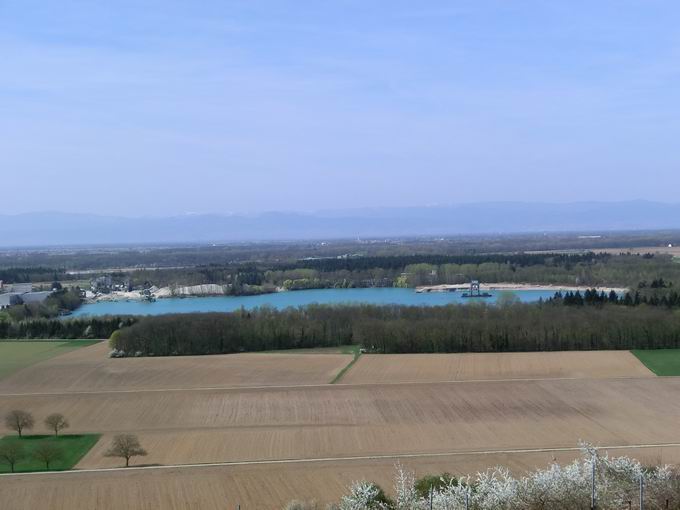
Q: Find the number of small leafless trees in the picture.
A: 5